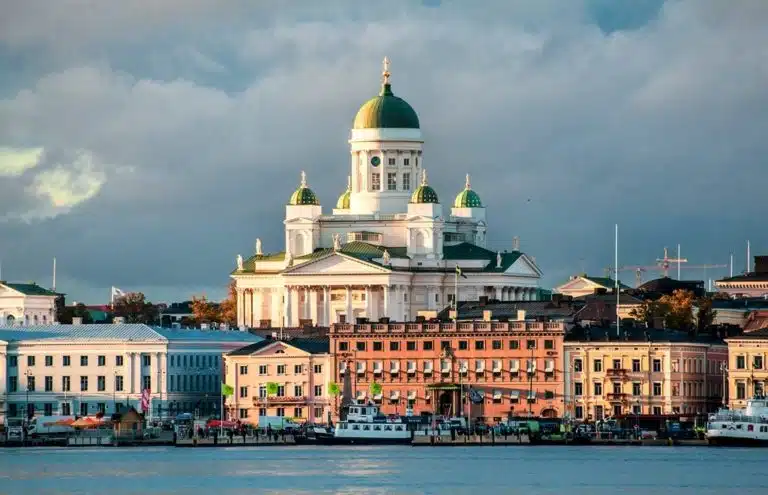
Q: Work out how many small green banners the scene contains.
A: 4